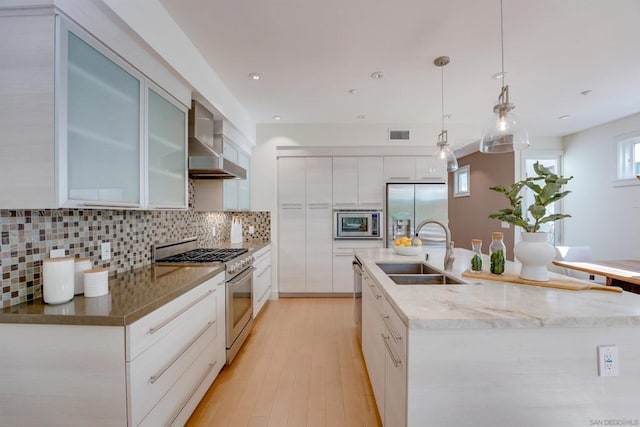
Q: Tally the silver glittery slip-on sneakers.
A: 0